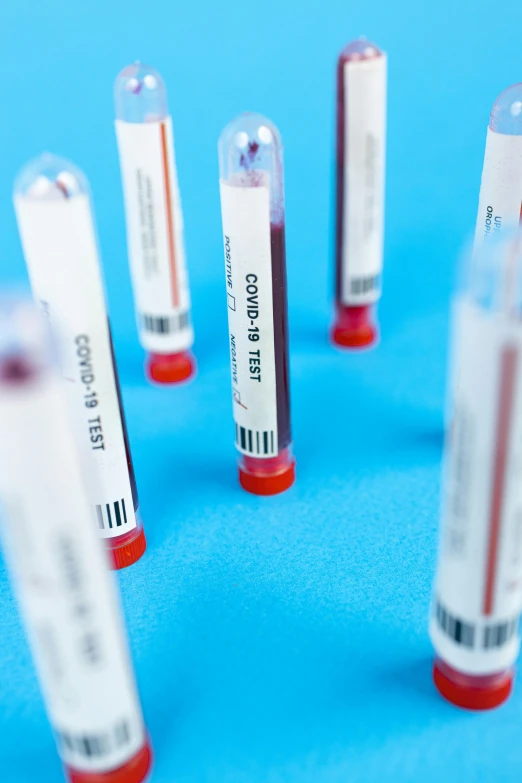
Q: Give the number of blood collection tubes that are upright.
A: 7